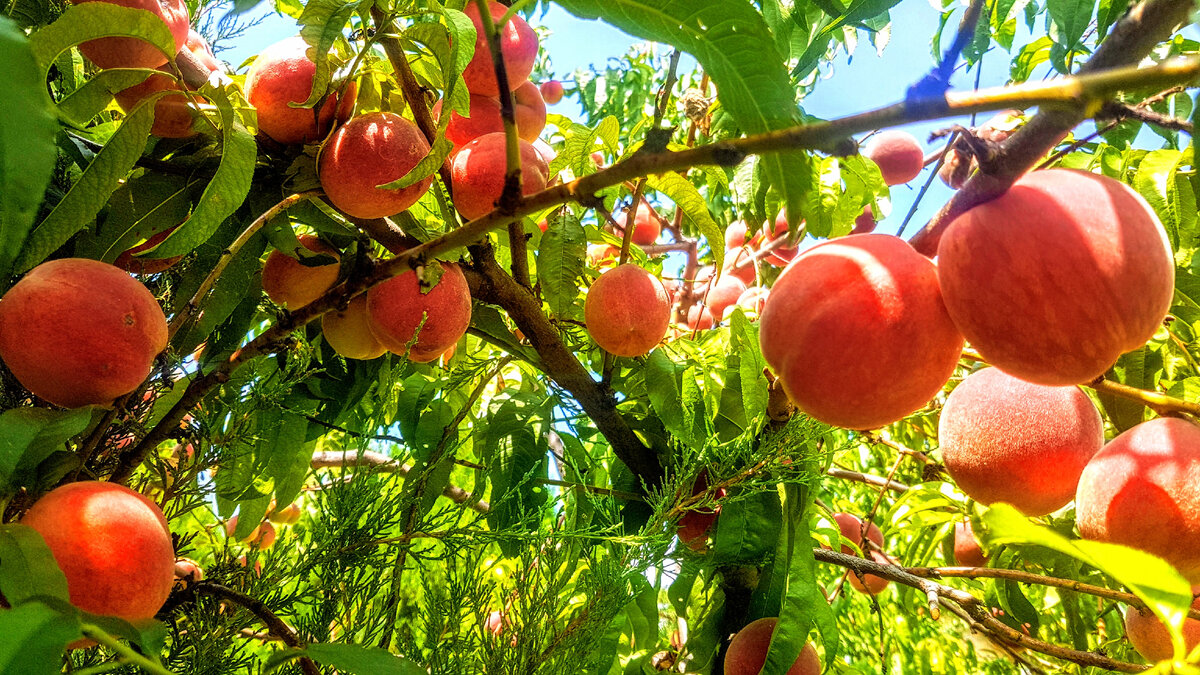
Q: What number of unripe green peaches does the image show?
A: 0